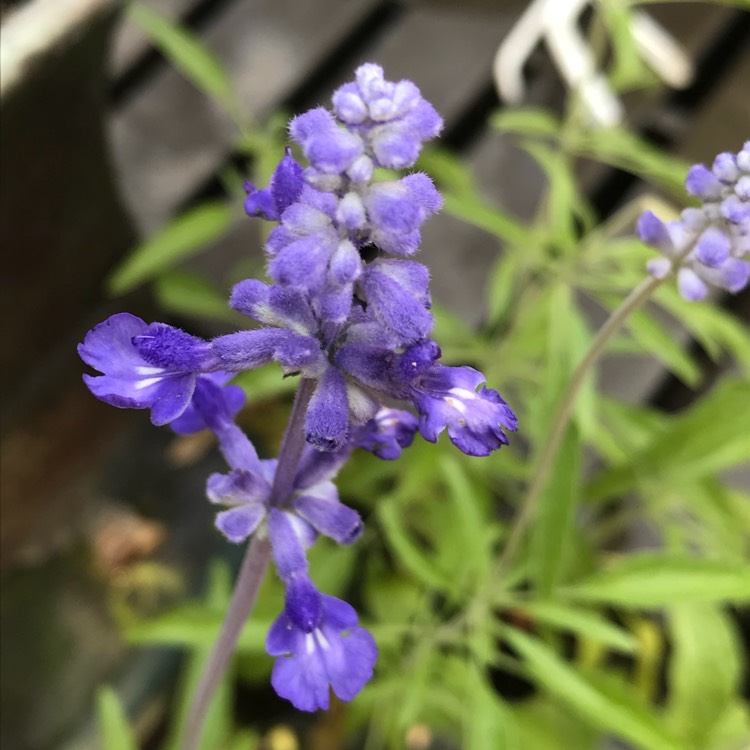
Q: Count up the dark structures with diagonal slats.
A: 1